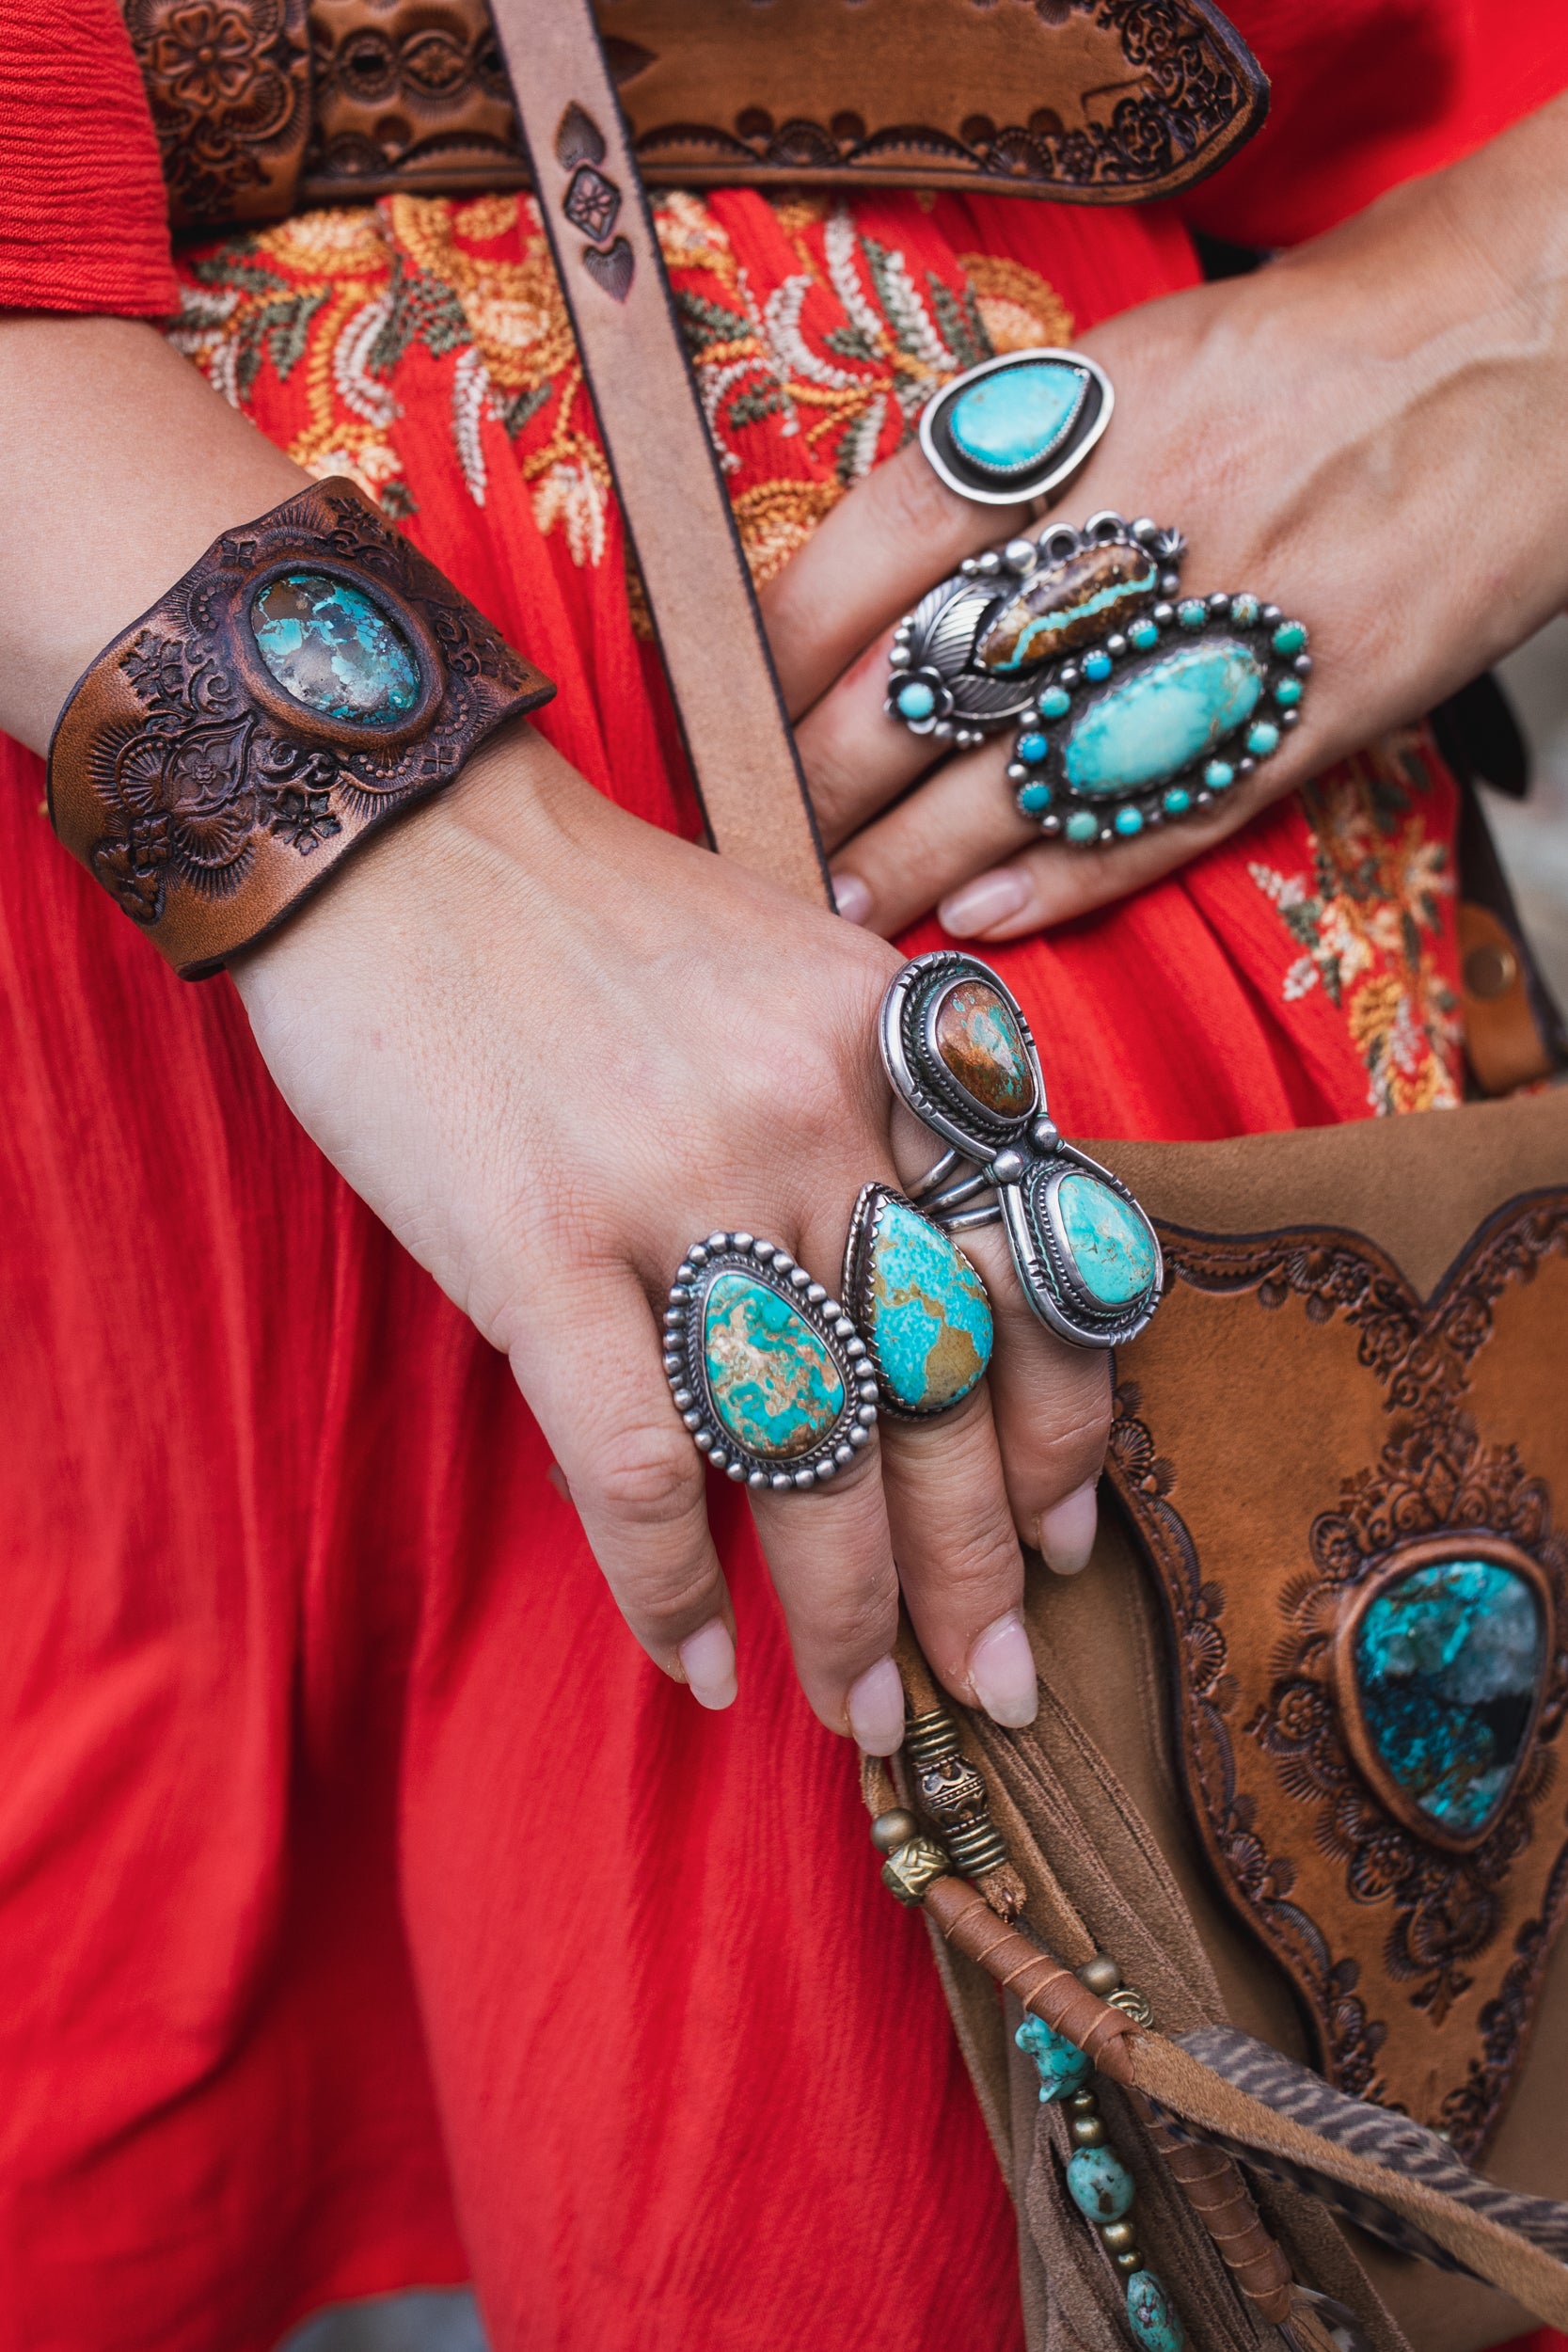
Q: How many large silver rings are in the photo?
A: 6